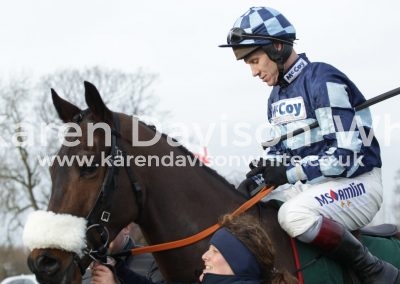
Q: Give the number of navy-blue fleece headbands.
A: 1